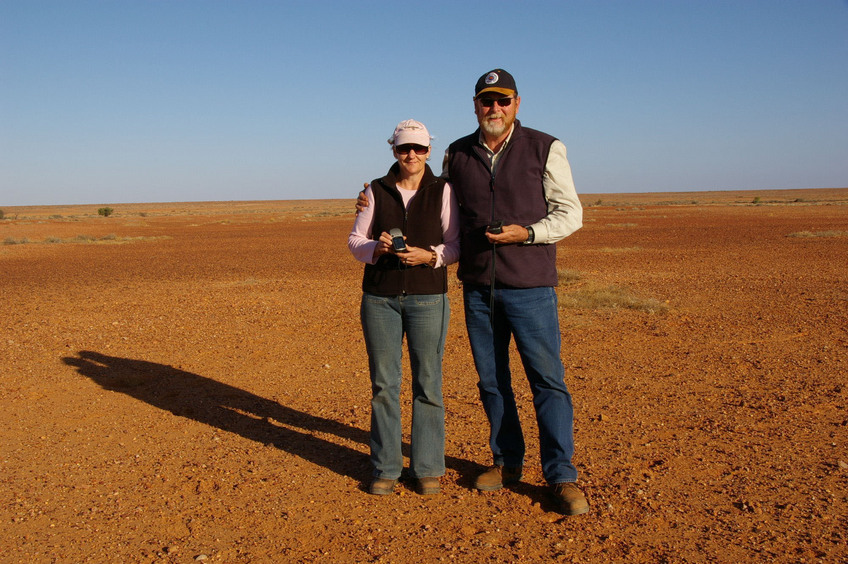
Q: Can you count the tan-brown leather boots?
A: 4